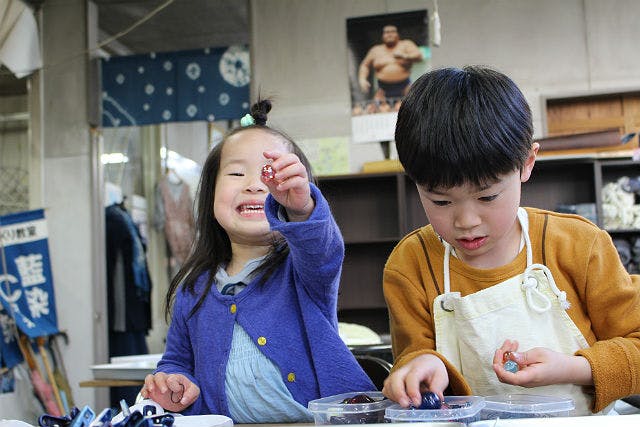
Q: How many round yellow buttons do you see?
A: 3